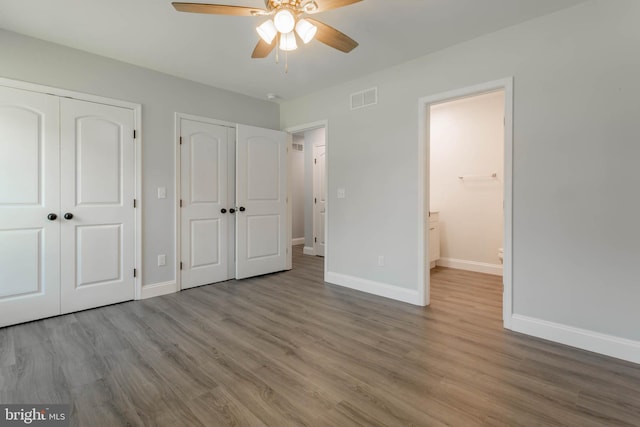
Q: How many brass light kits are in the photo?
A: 1